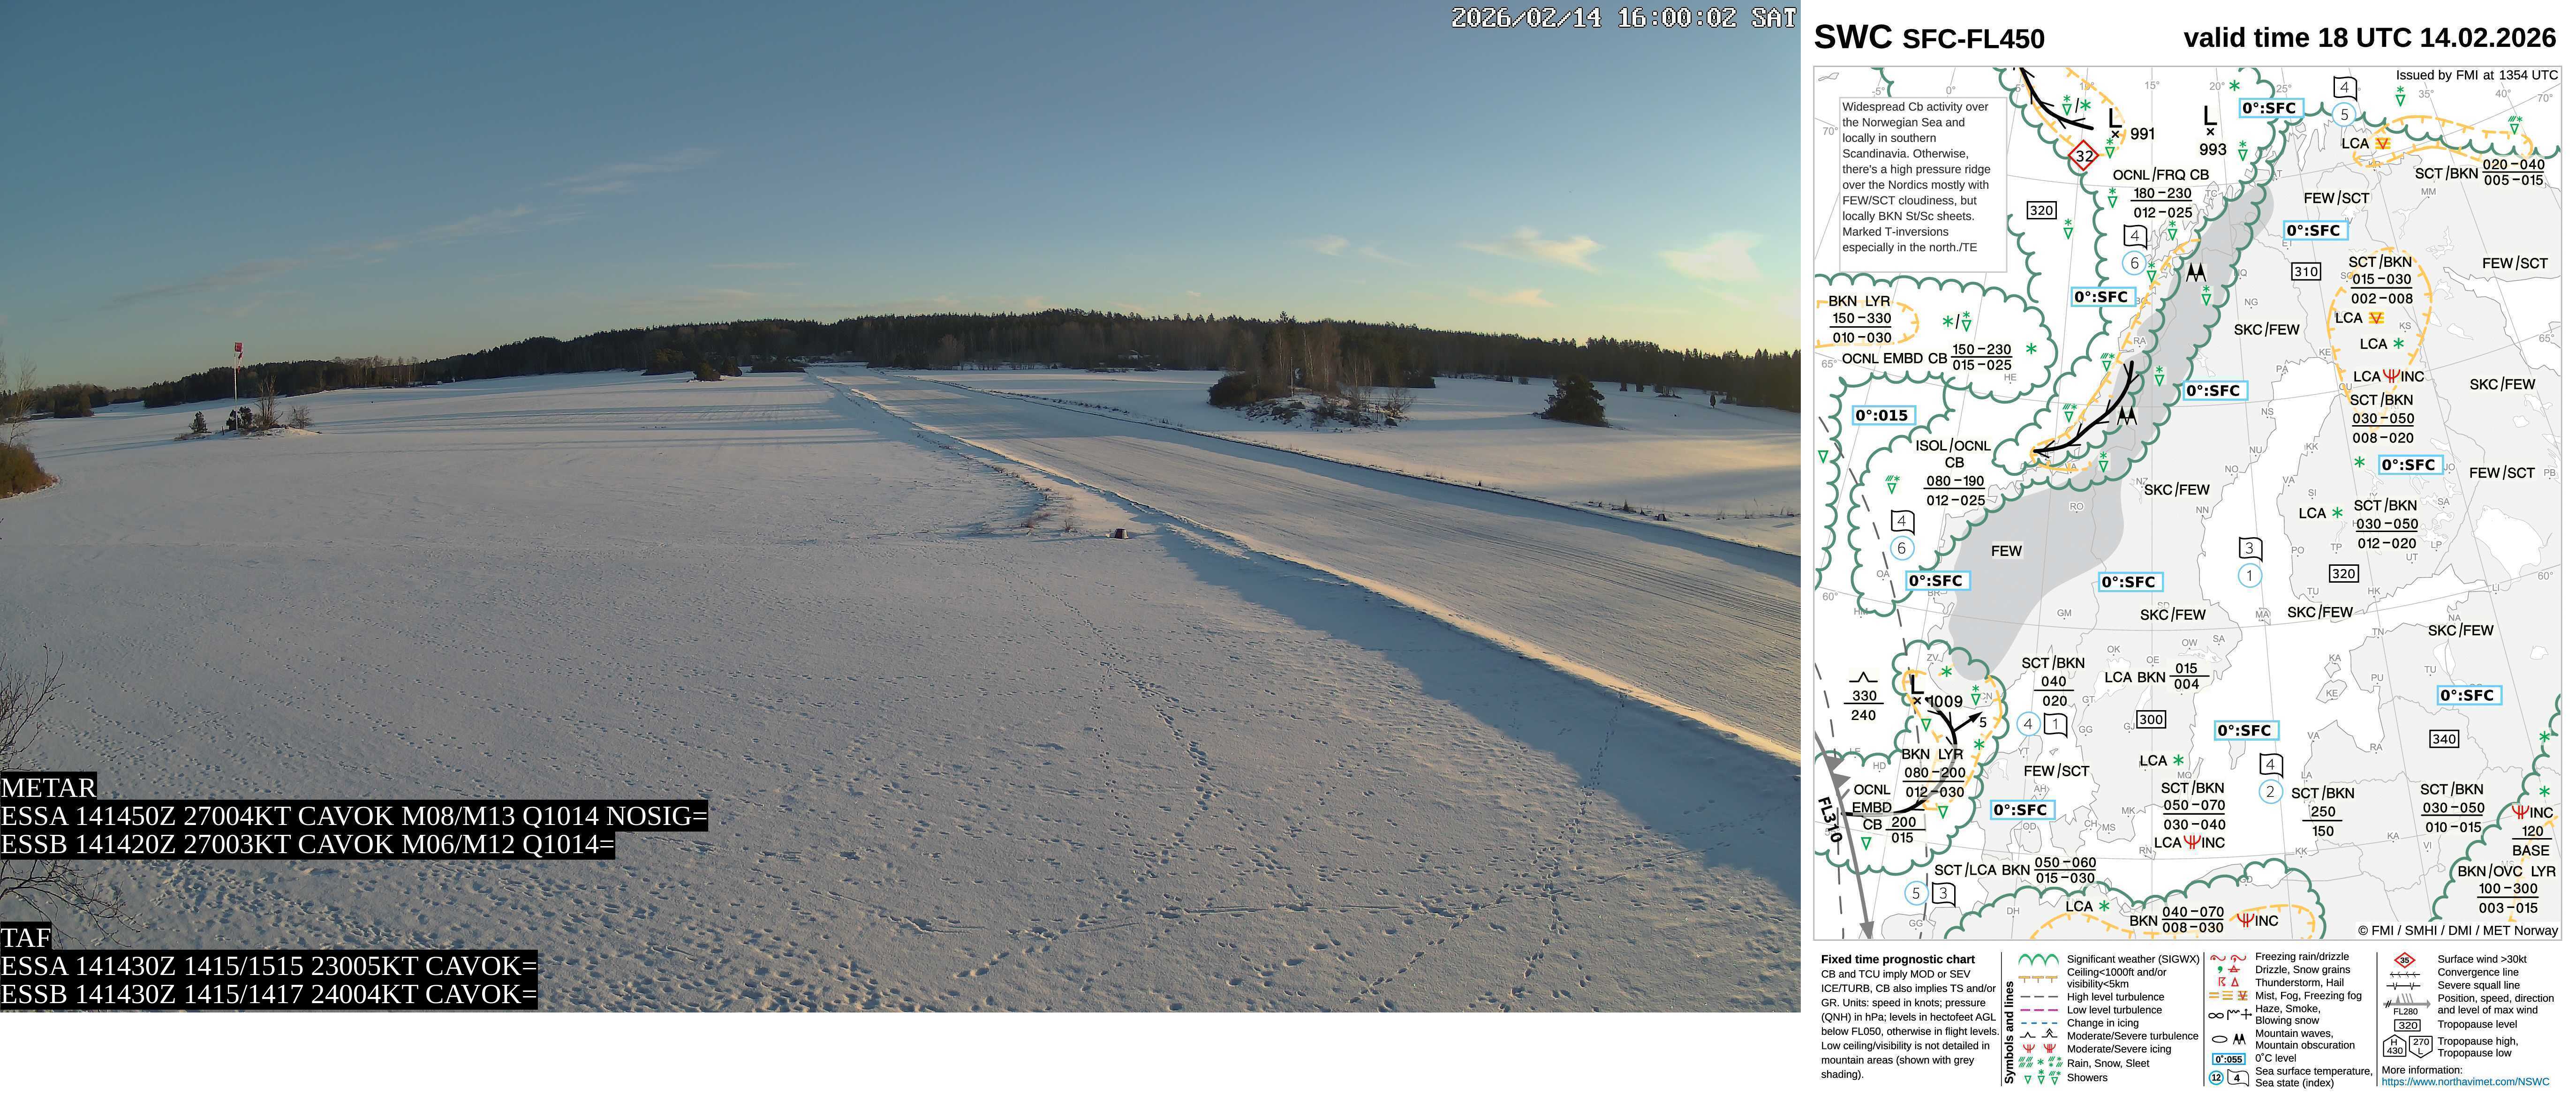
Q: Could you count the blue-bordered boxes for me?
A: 12